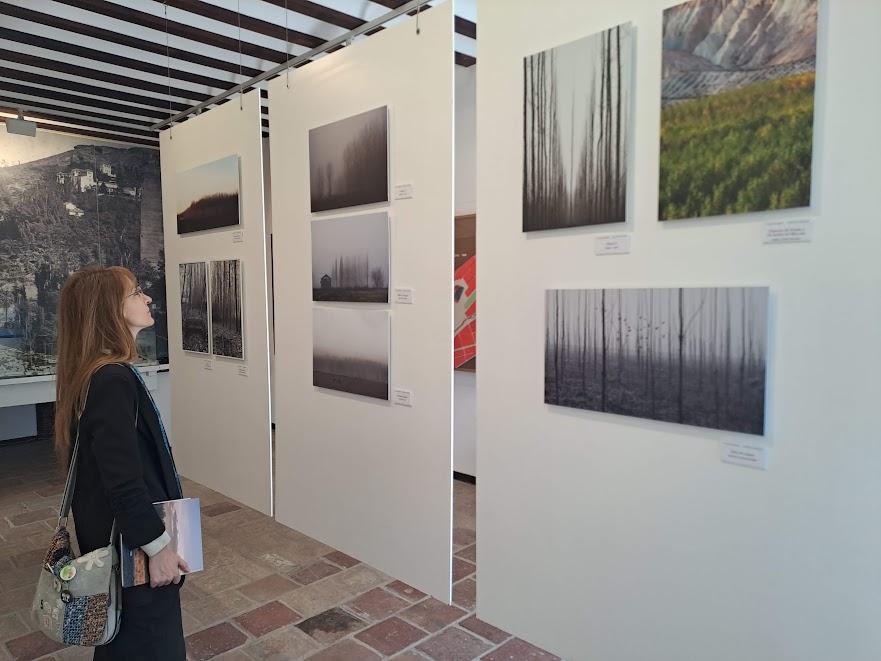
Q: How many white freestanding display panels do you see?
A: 3